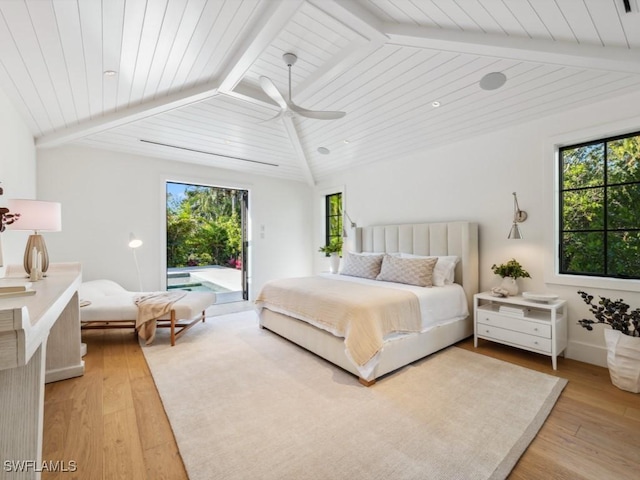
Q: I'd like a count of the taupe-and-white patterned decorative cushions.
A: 2